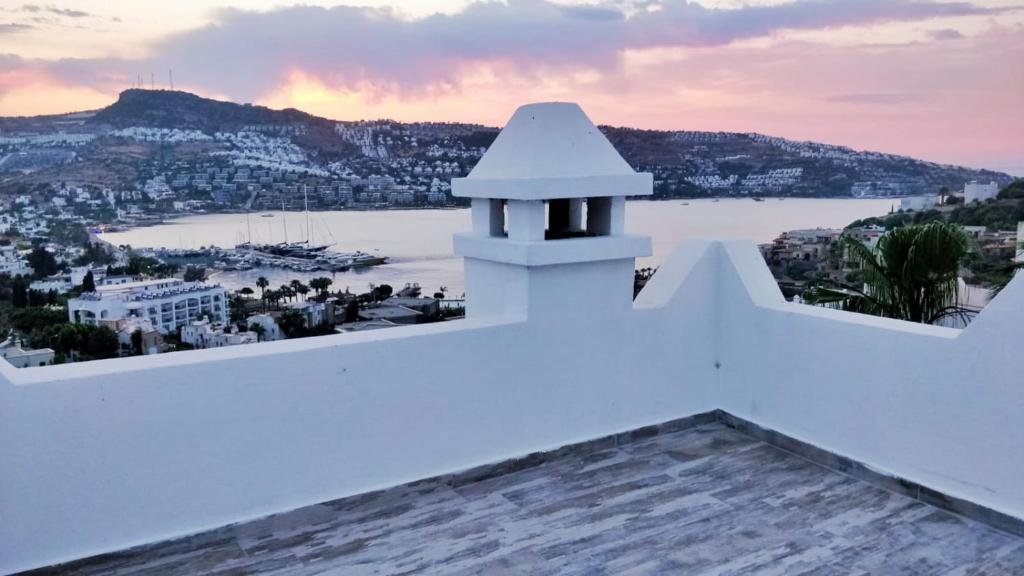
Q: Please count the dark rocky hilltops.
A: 1